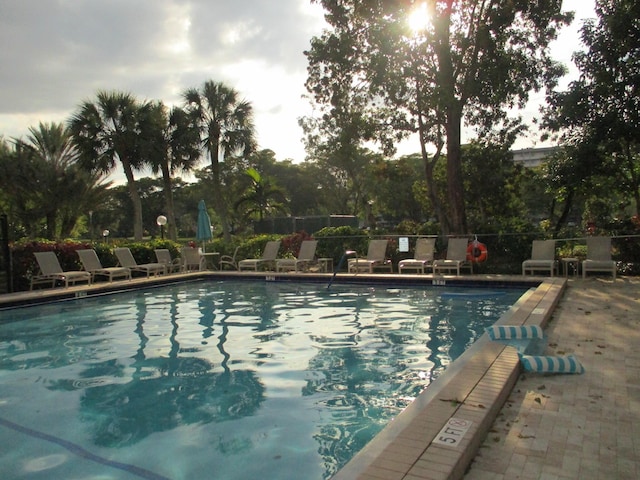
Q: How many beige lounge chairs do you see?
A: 10